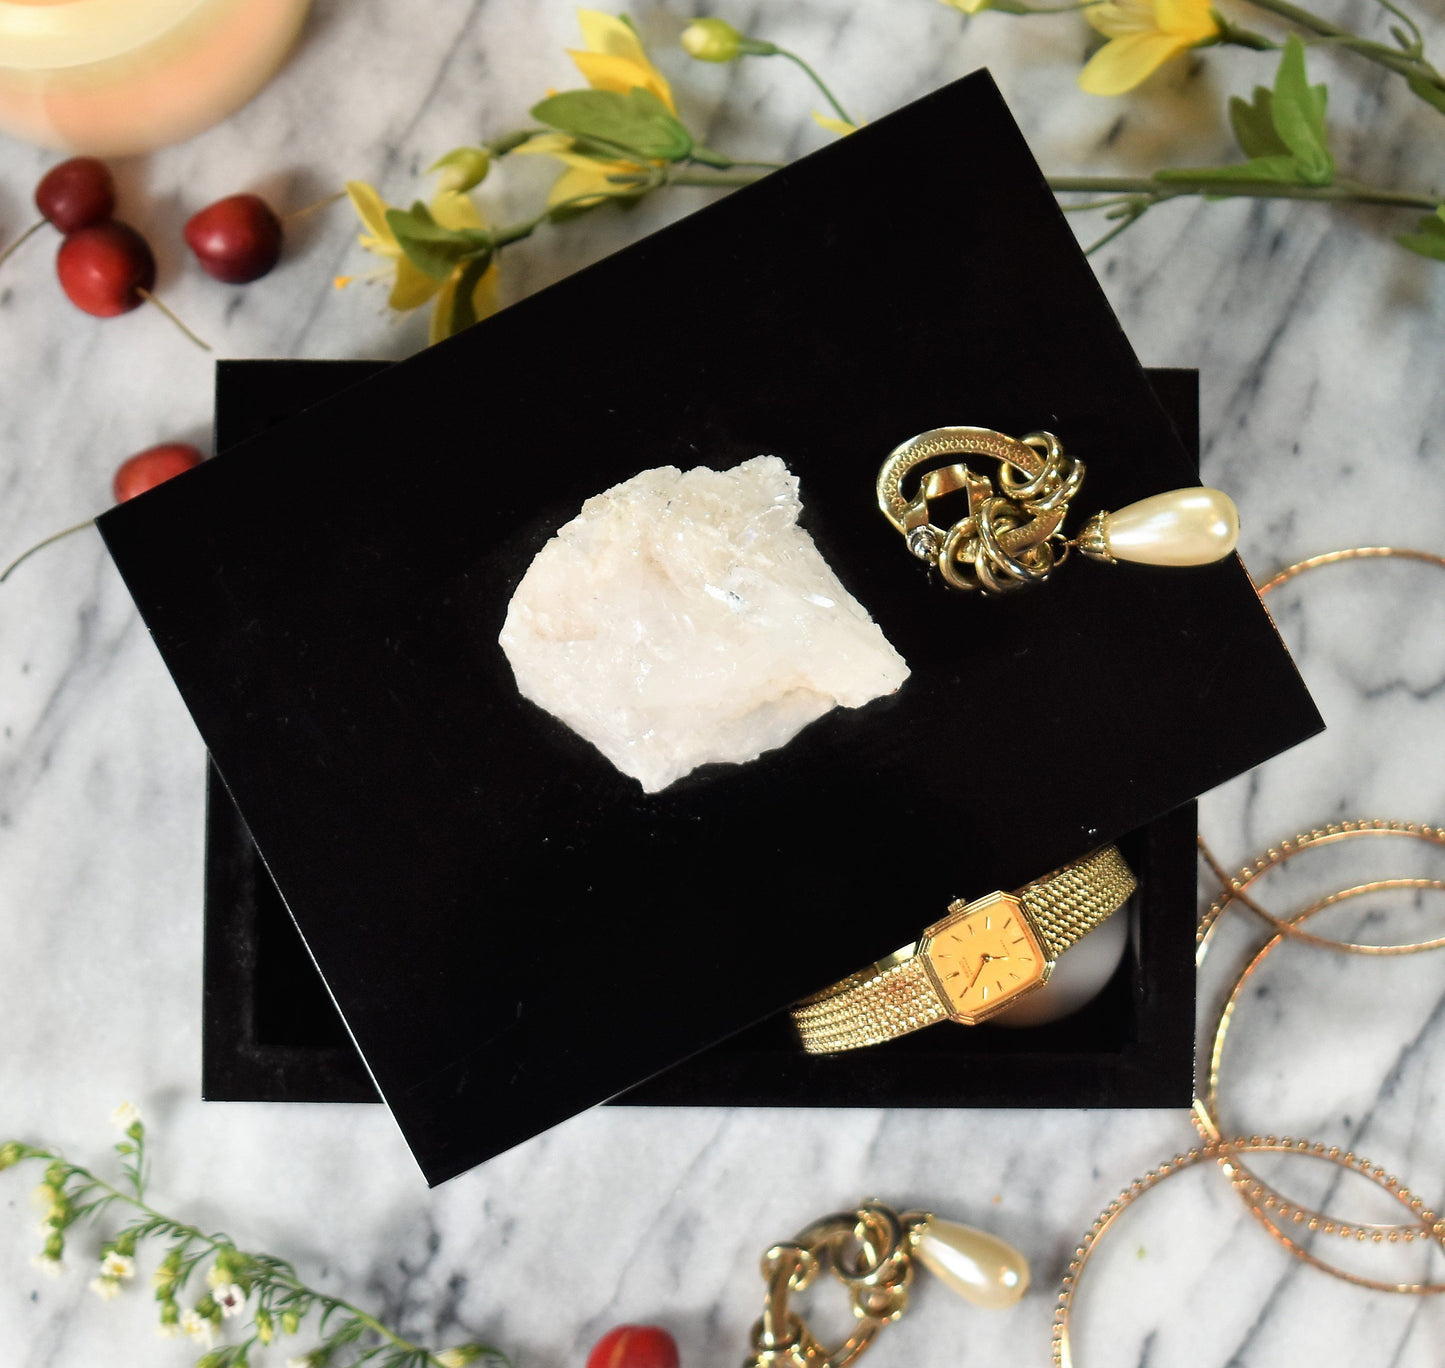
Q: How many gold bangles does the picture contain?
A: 4